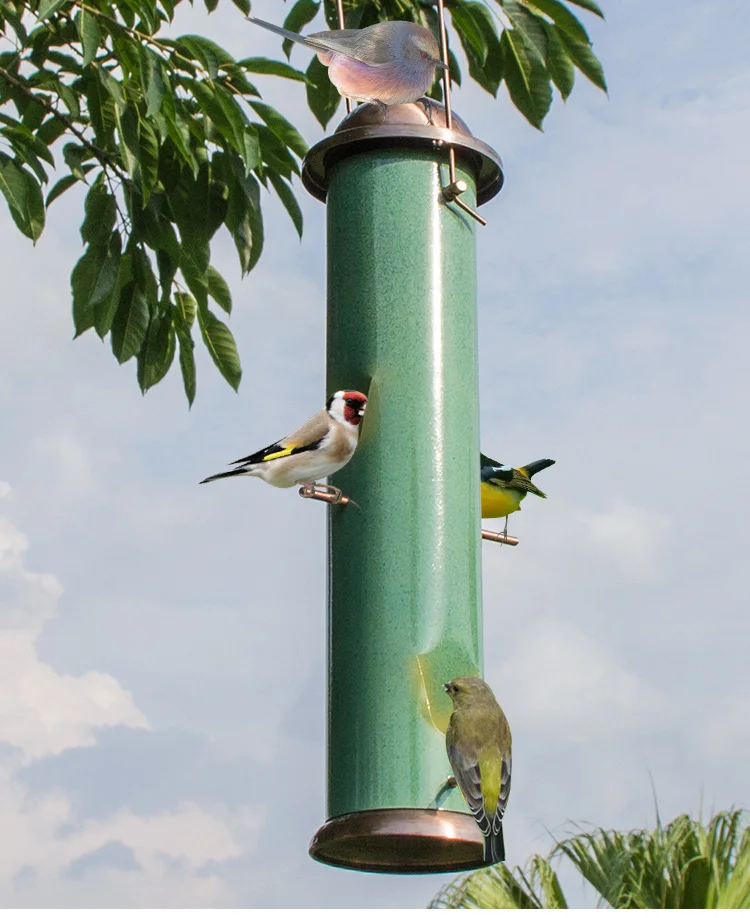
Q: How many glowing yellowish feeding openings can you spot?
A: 2